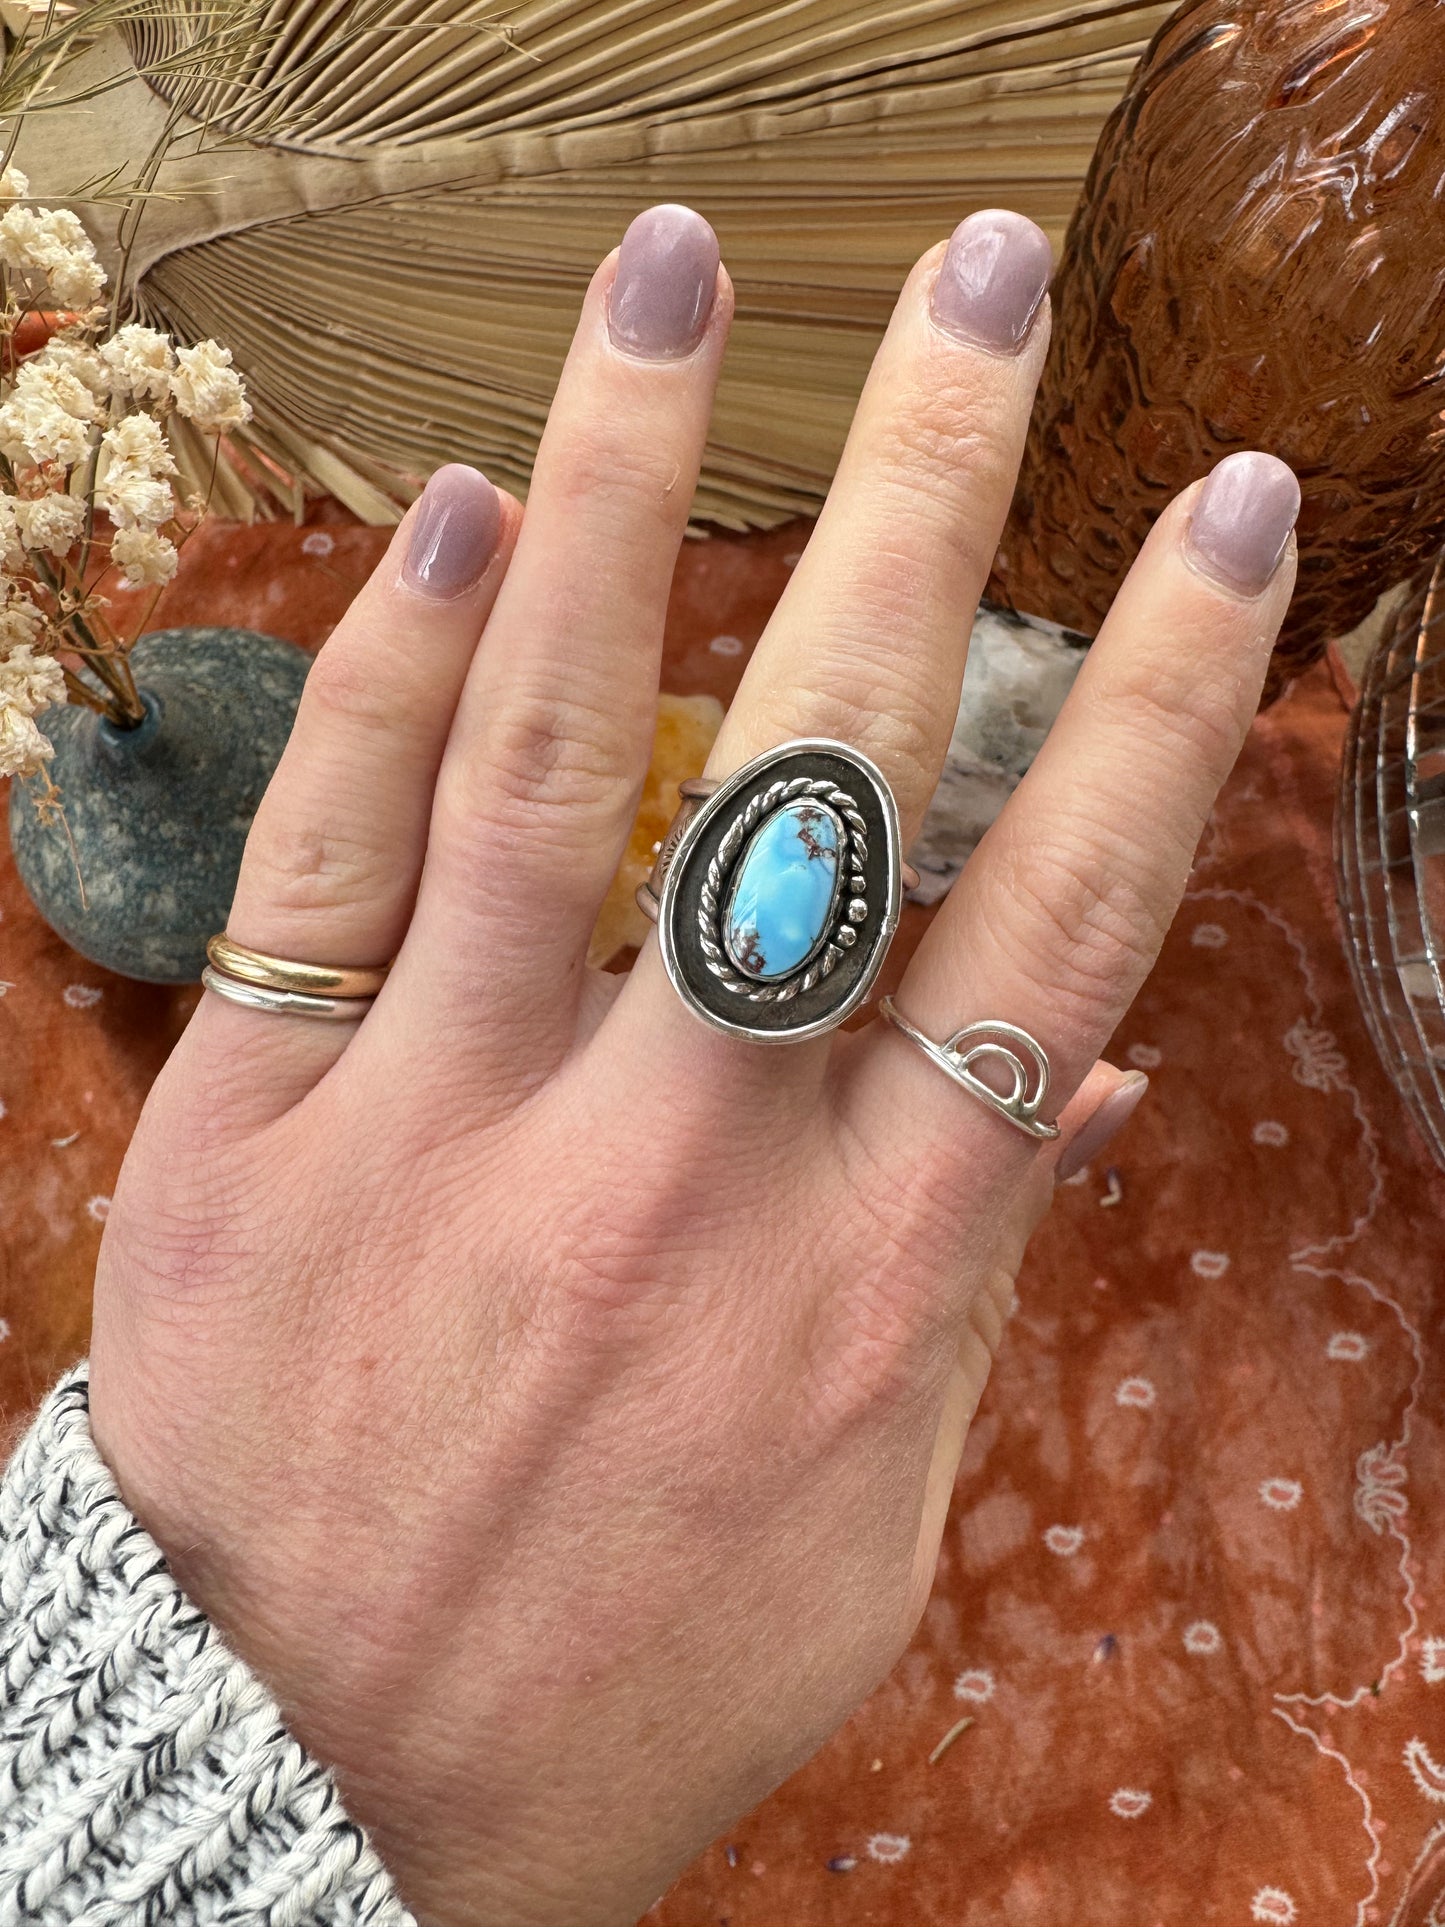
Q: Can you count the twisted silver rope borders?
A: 1